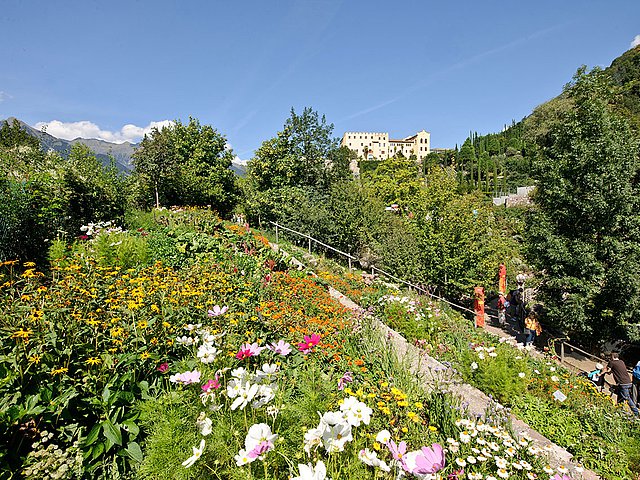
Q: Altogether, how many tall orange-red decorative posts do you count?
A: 2